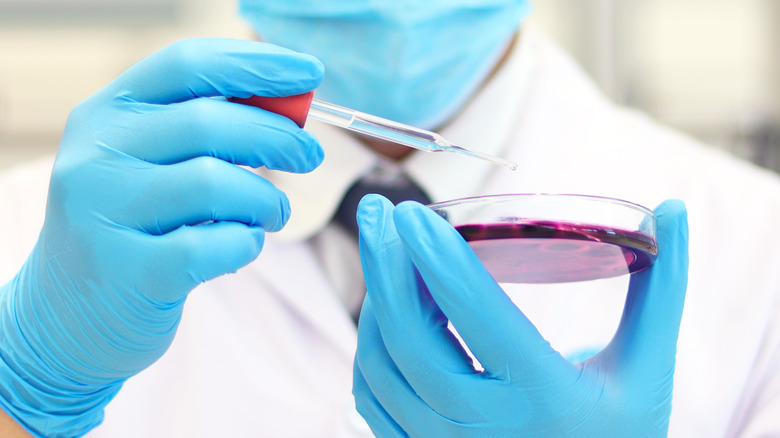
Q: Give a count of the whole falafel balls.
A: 0